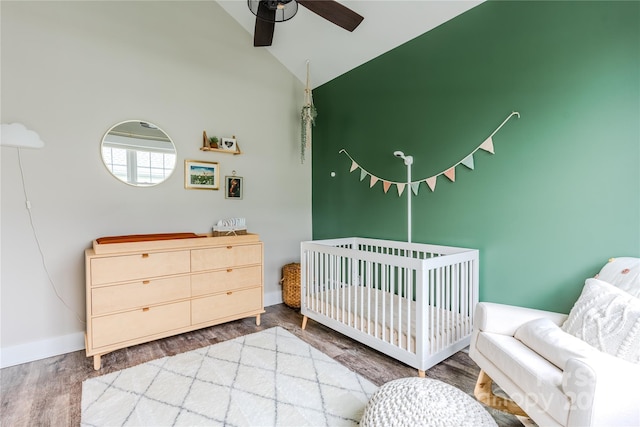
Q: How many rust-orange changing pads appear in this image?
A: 1